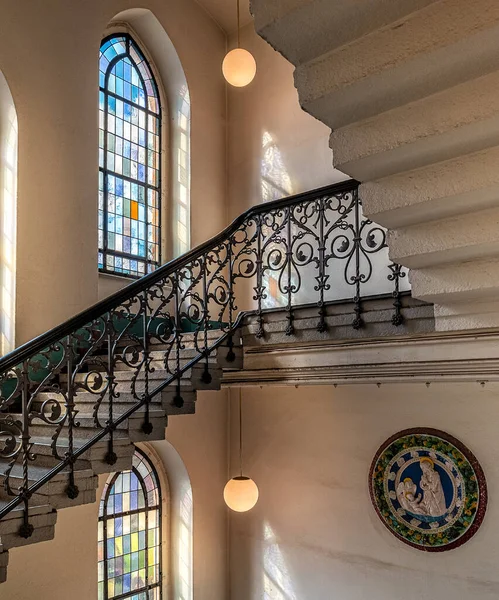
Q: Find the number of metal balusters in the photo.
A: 12